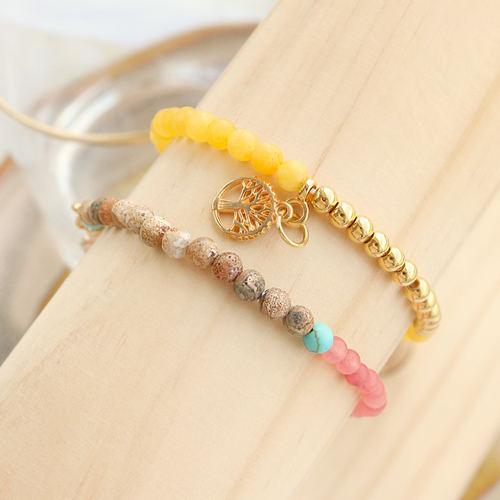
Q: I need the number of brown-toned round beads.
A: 12